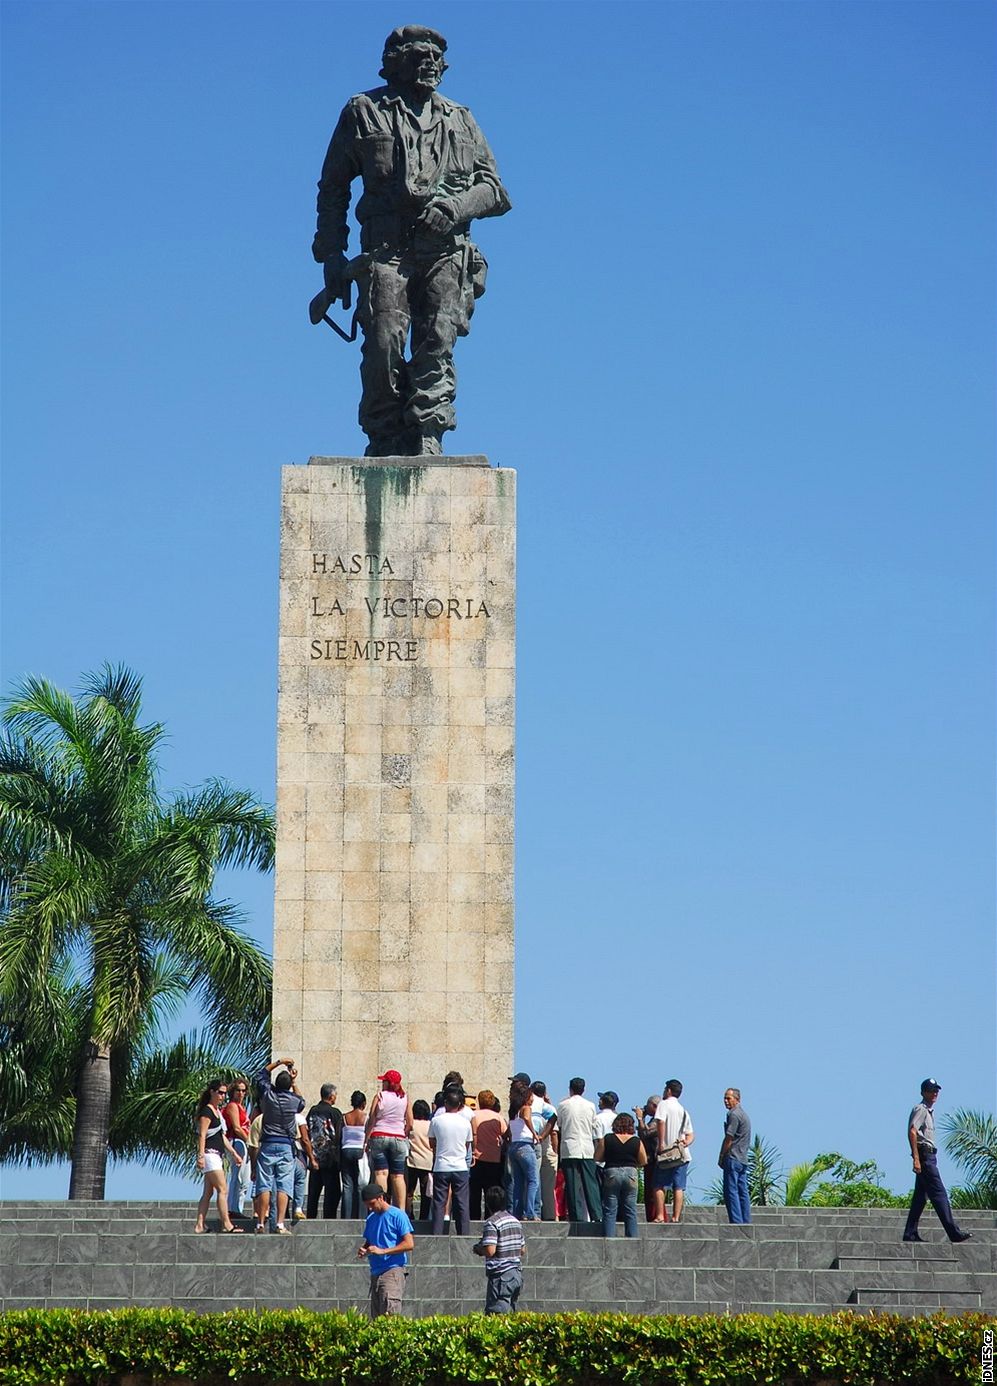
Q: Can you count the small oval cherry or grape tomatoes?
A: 0